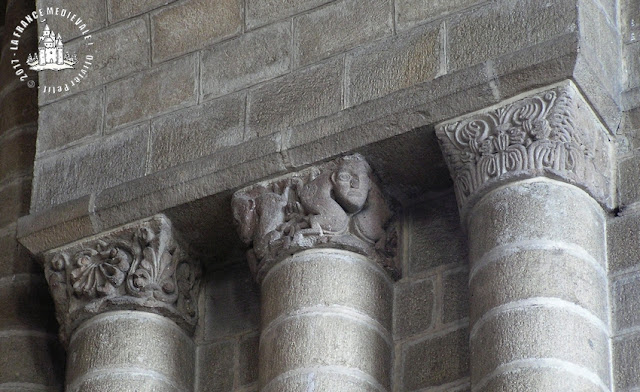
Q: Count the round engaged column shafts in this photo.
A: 3